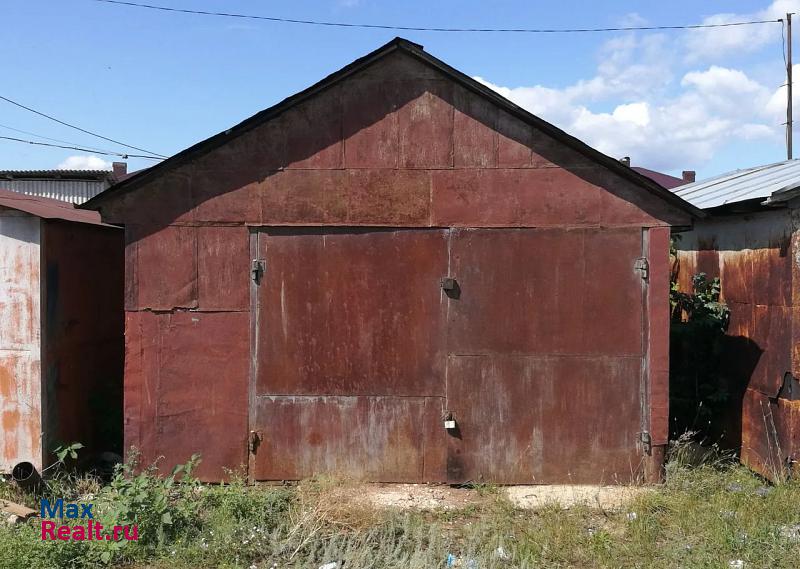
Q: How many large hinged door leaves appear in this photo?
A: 2